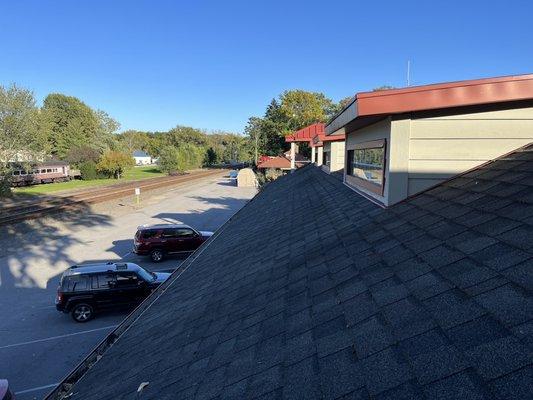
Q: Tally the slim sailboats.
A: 0